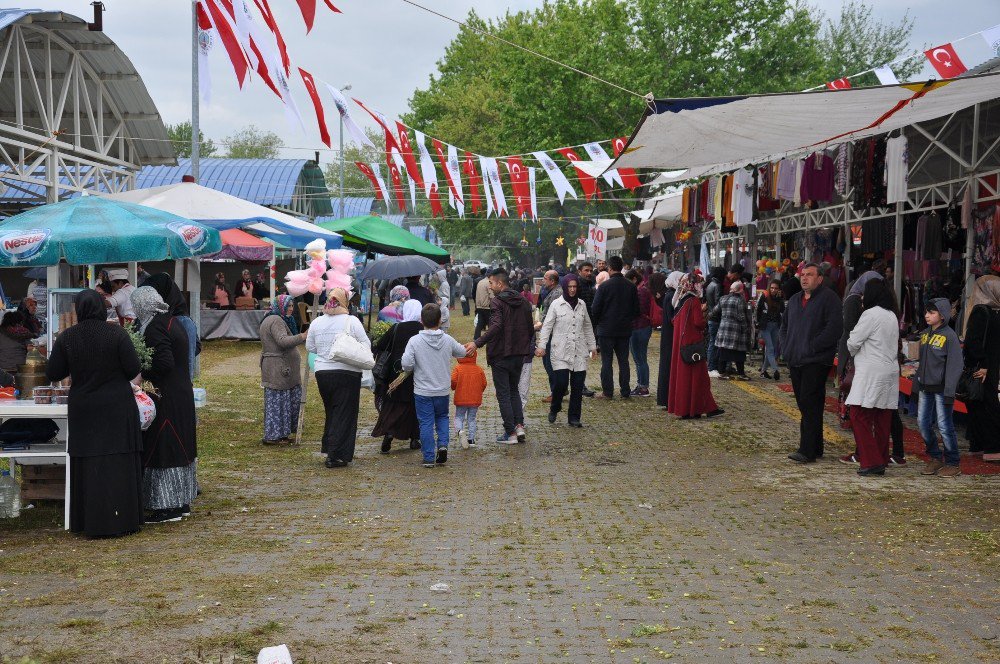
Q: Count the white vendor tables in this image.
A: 1